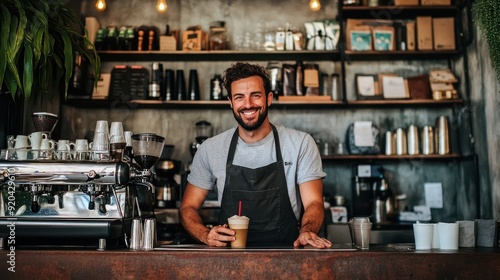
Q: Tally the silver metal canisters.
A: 5